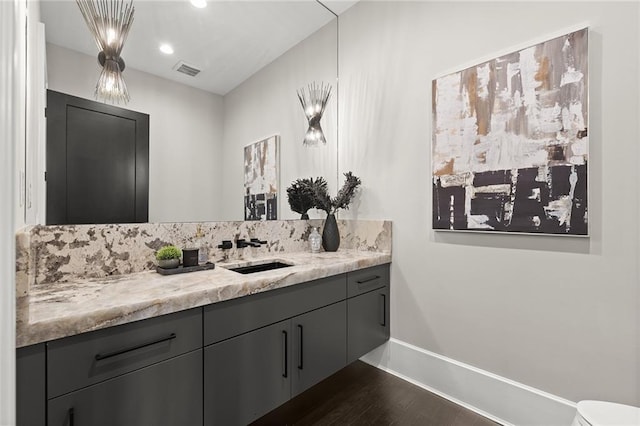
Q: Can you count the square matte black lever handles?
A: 2